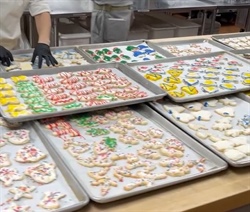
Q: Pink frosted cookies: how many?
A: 12